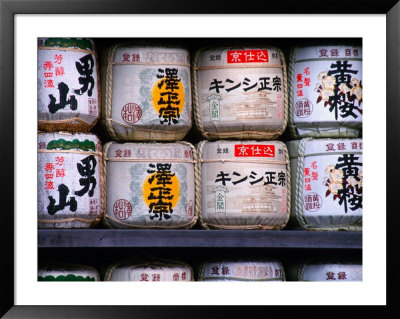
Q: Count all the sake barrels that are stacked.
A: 12